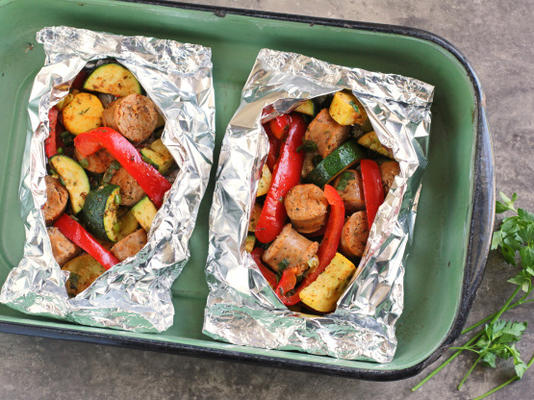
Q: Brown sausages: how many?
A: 12